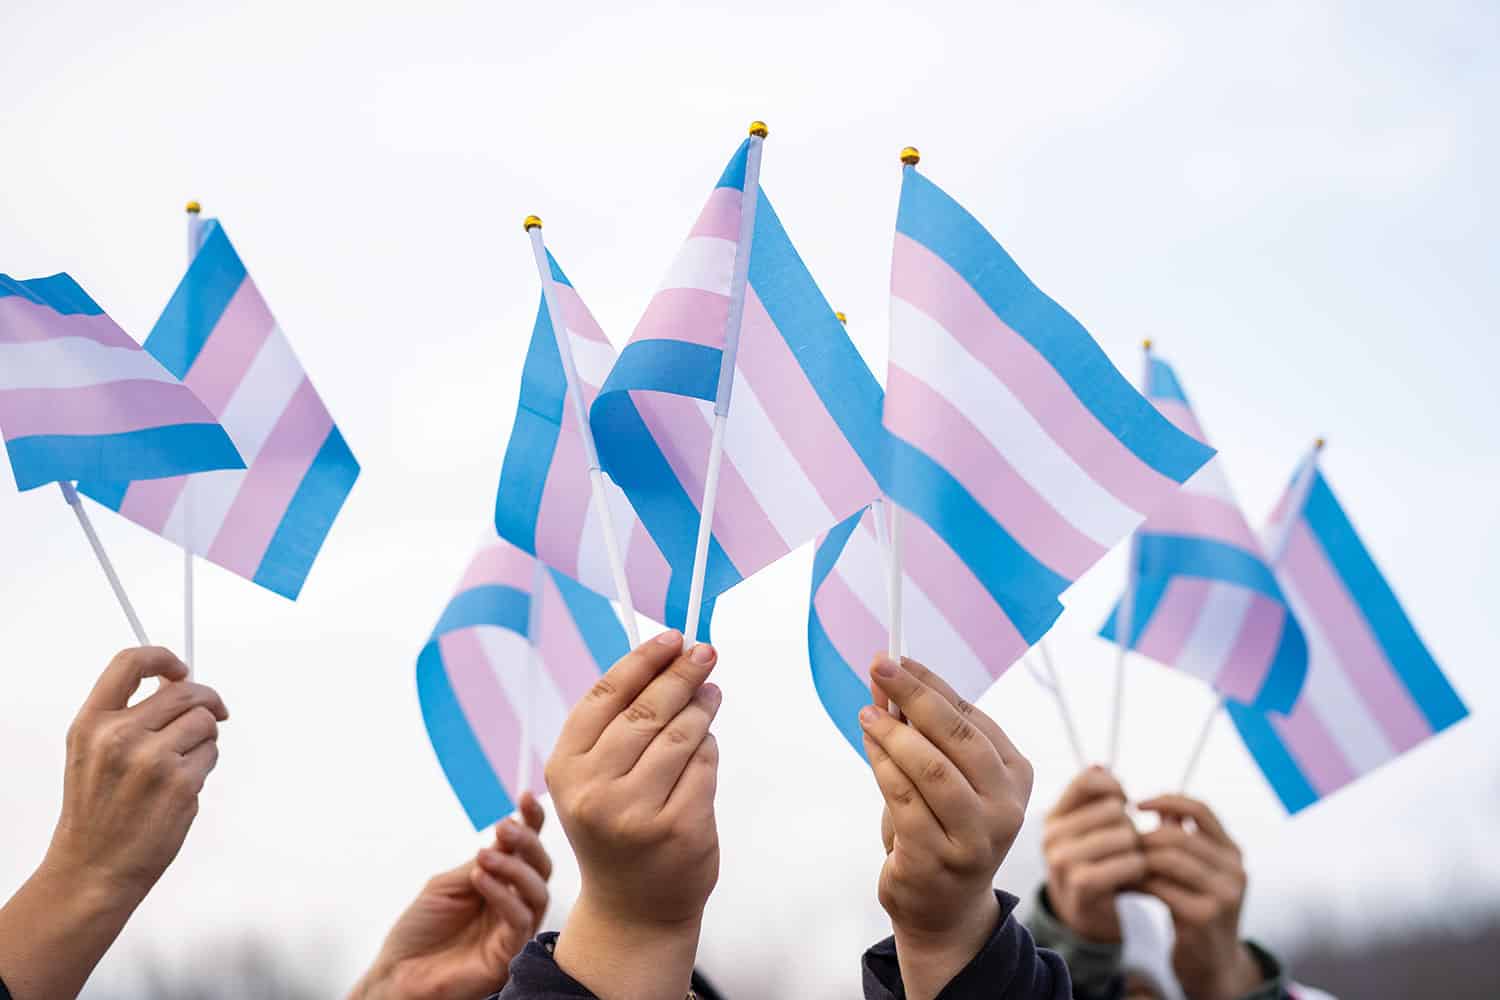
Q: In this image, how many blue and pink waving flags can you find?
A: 9